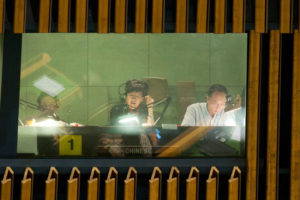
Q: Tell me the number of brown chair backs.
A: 2